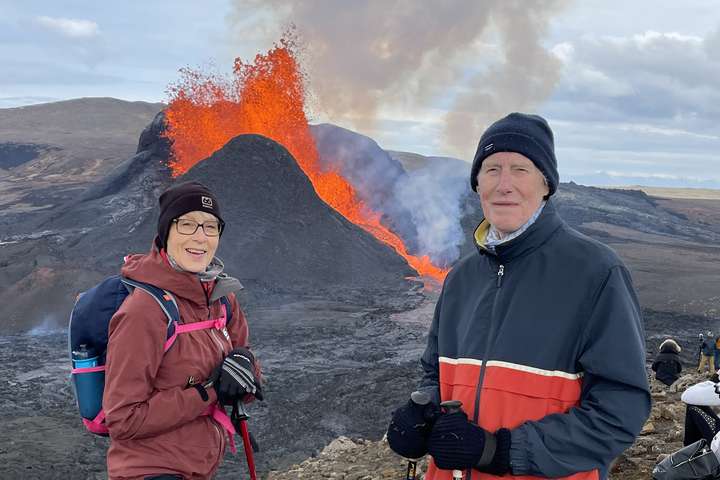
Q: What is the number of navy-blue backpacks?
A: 1